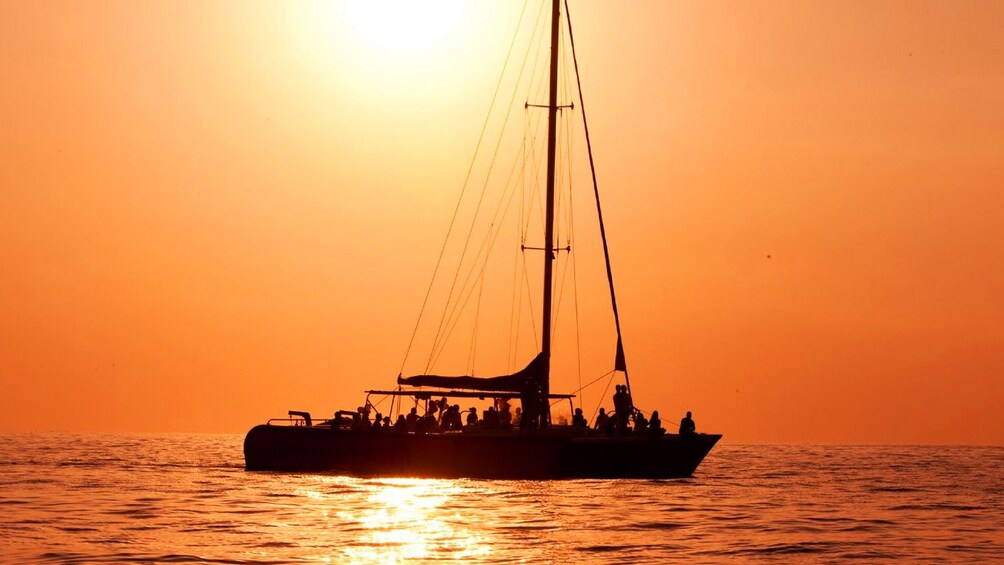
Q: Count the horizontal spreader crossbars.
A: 2